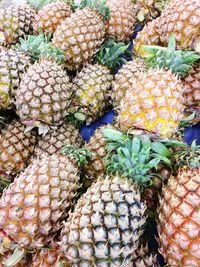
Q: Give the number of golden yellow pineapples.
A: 1